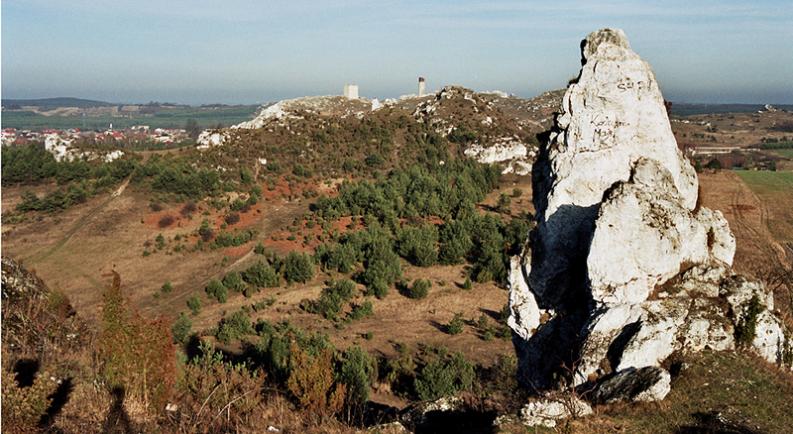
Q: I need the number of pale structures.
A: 2